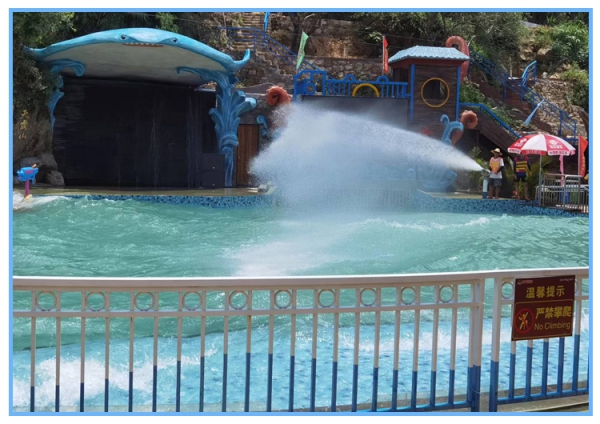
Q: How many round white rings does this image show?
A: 11